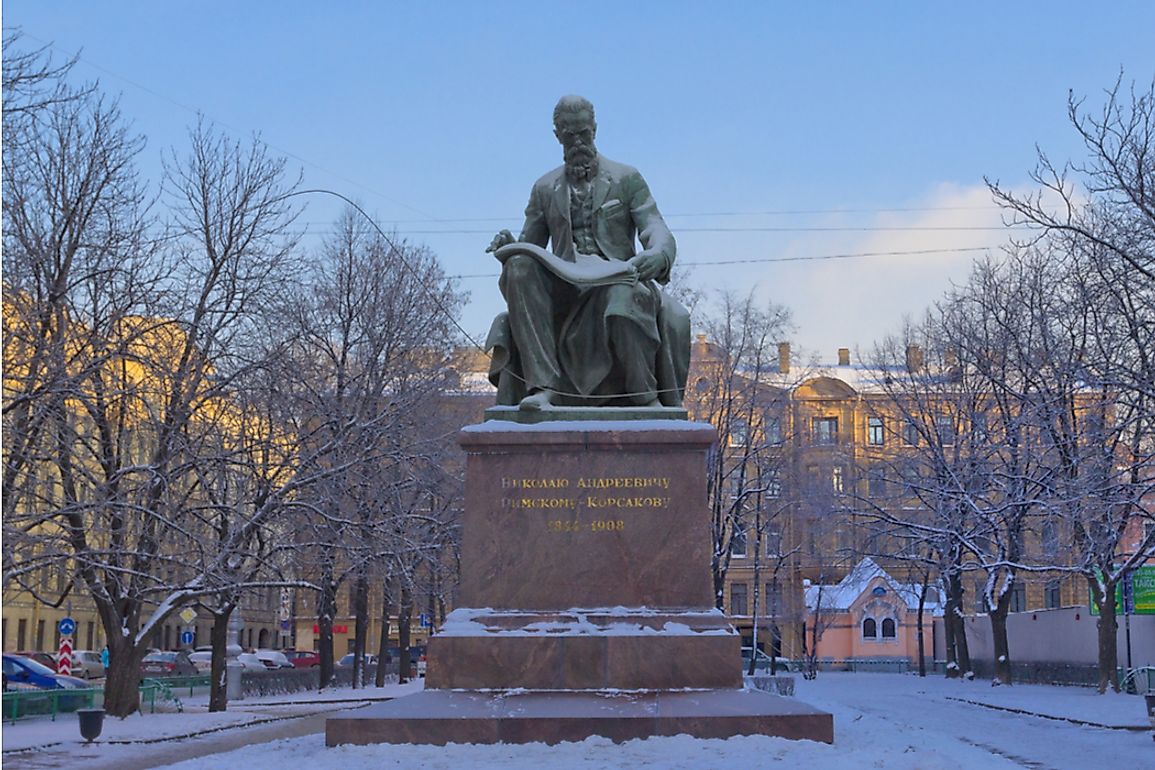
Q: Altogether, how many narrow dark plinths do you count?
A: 1